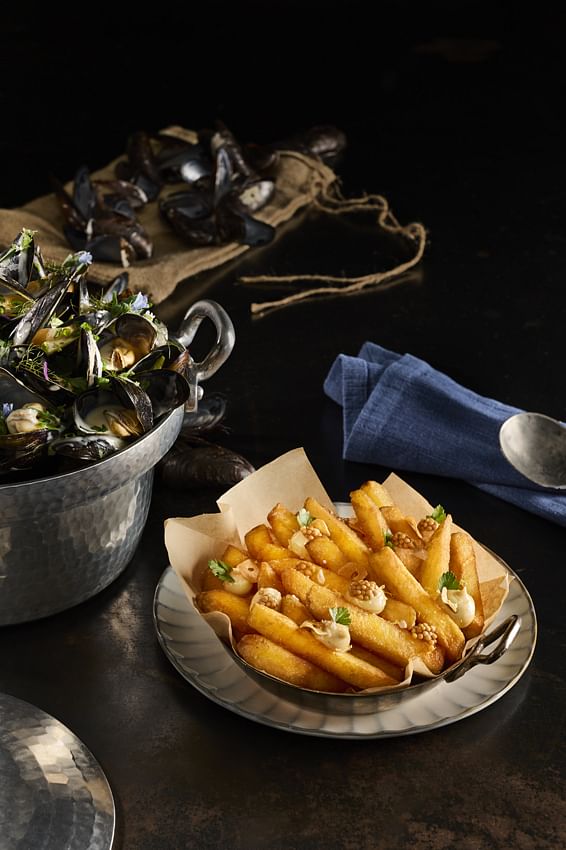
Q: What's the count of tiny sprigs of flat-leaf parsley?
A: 6